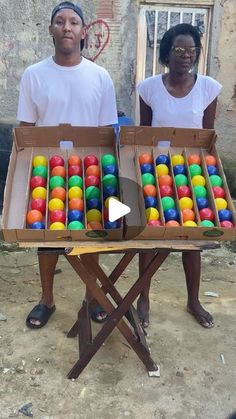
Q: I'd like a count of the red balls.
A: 14